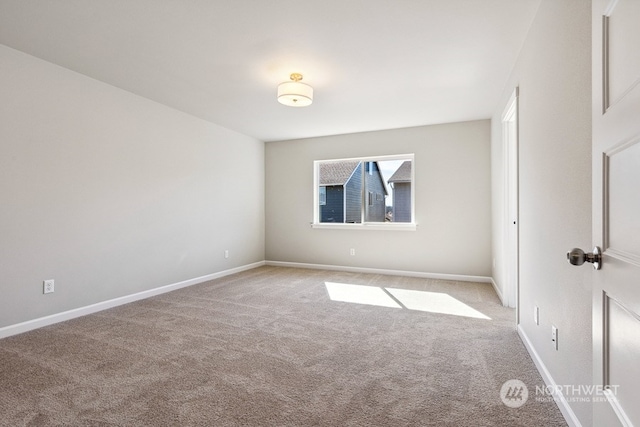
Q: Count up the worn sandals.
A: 0